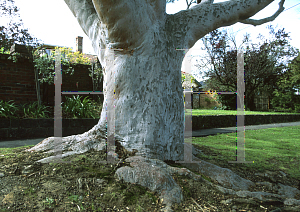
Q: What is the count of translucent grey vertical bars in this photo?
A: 4